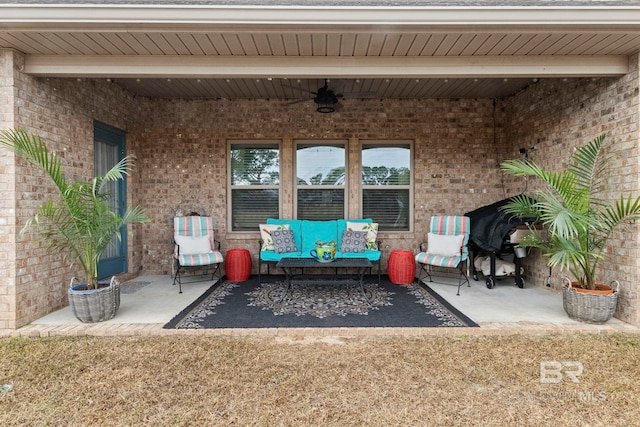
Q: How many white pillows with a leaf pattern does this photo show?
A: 2